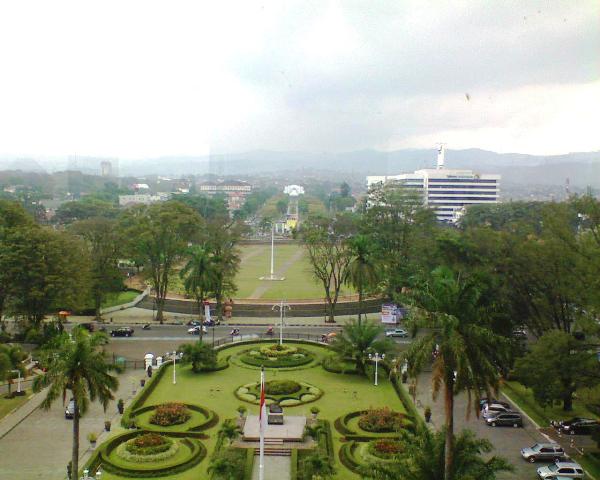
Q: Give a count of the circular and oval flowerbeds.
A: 6